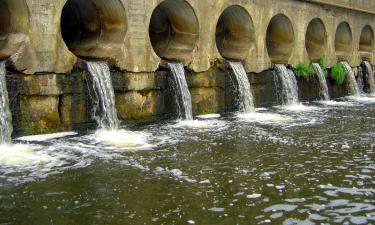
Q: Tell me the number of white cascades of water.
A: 8